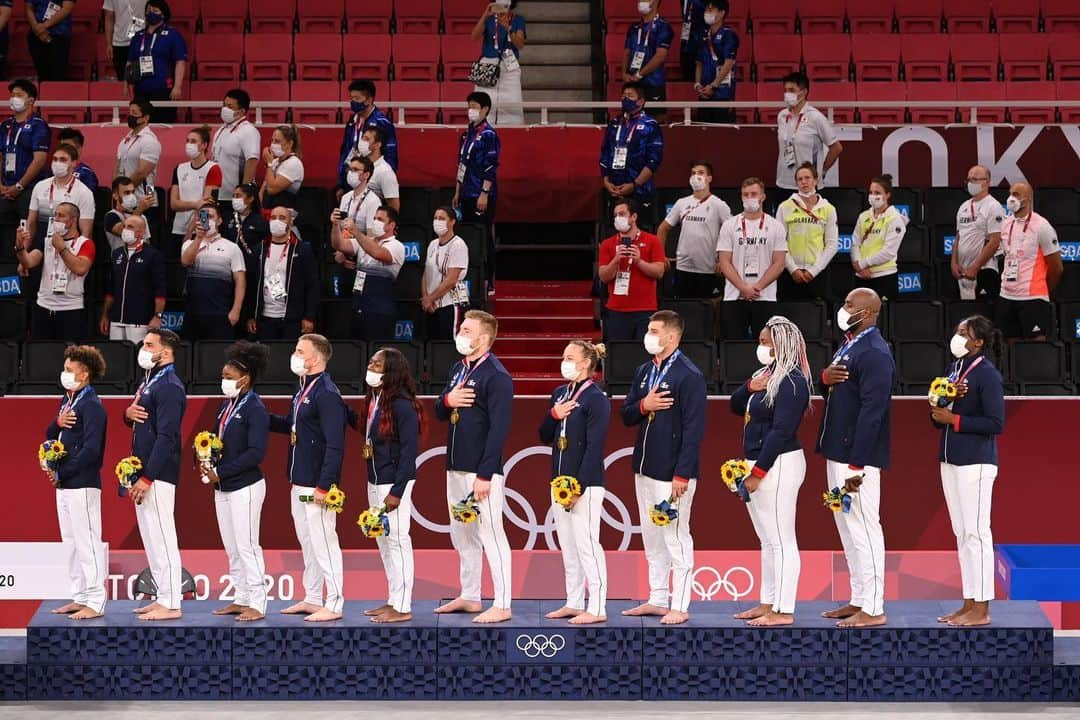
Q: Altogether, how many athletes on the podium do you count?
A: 11